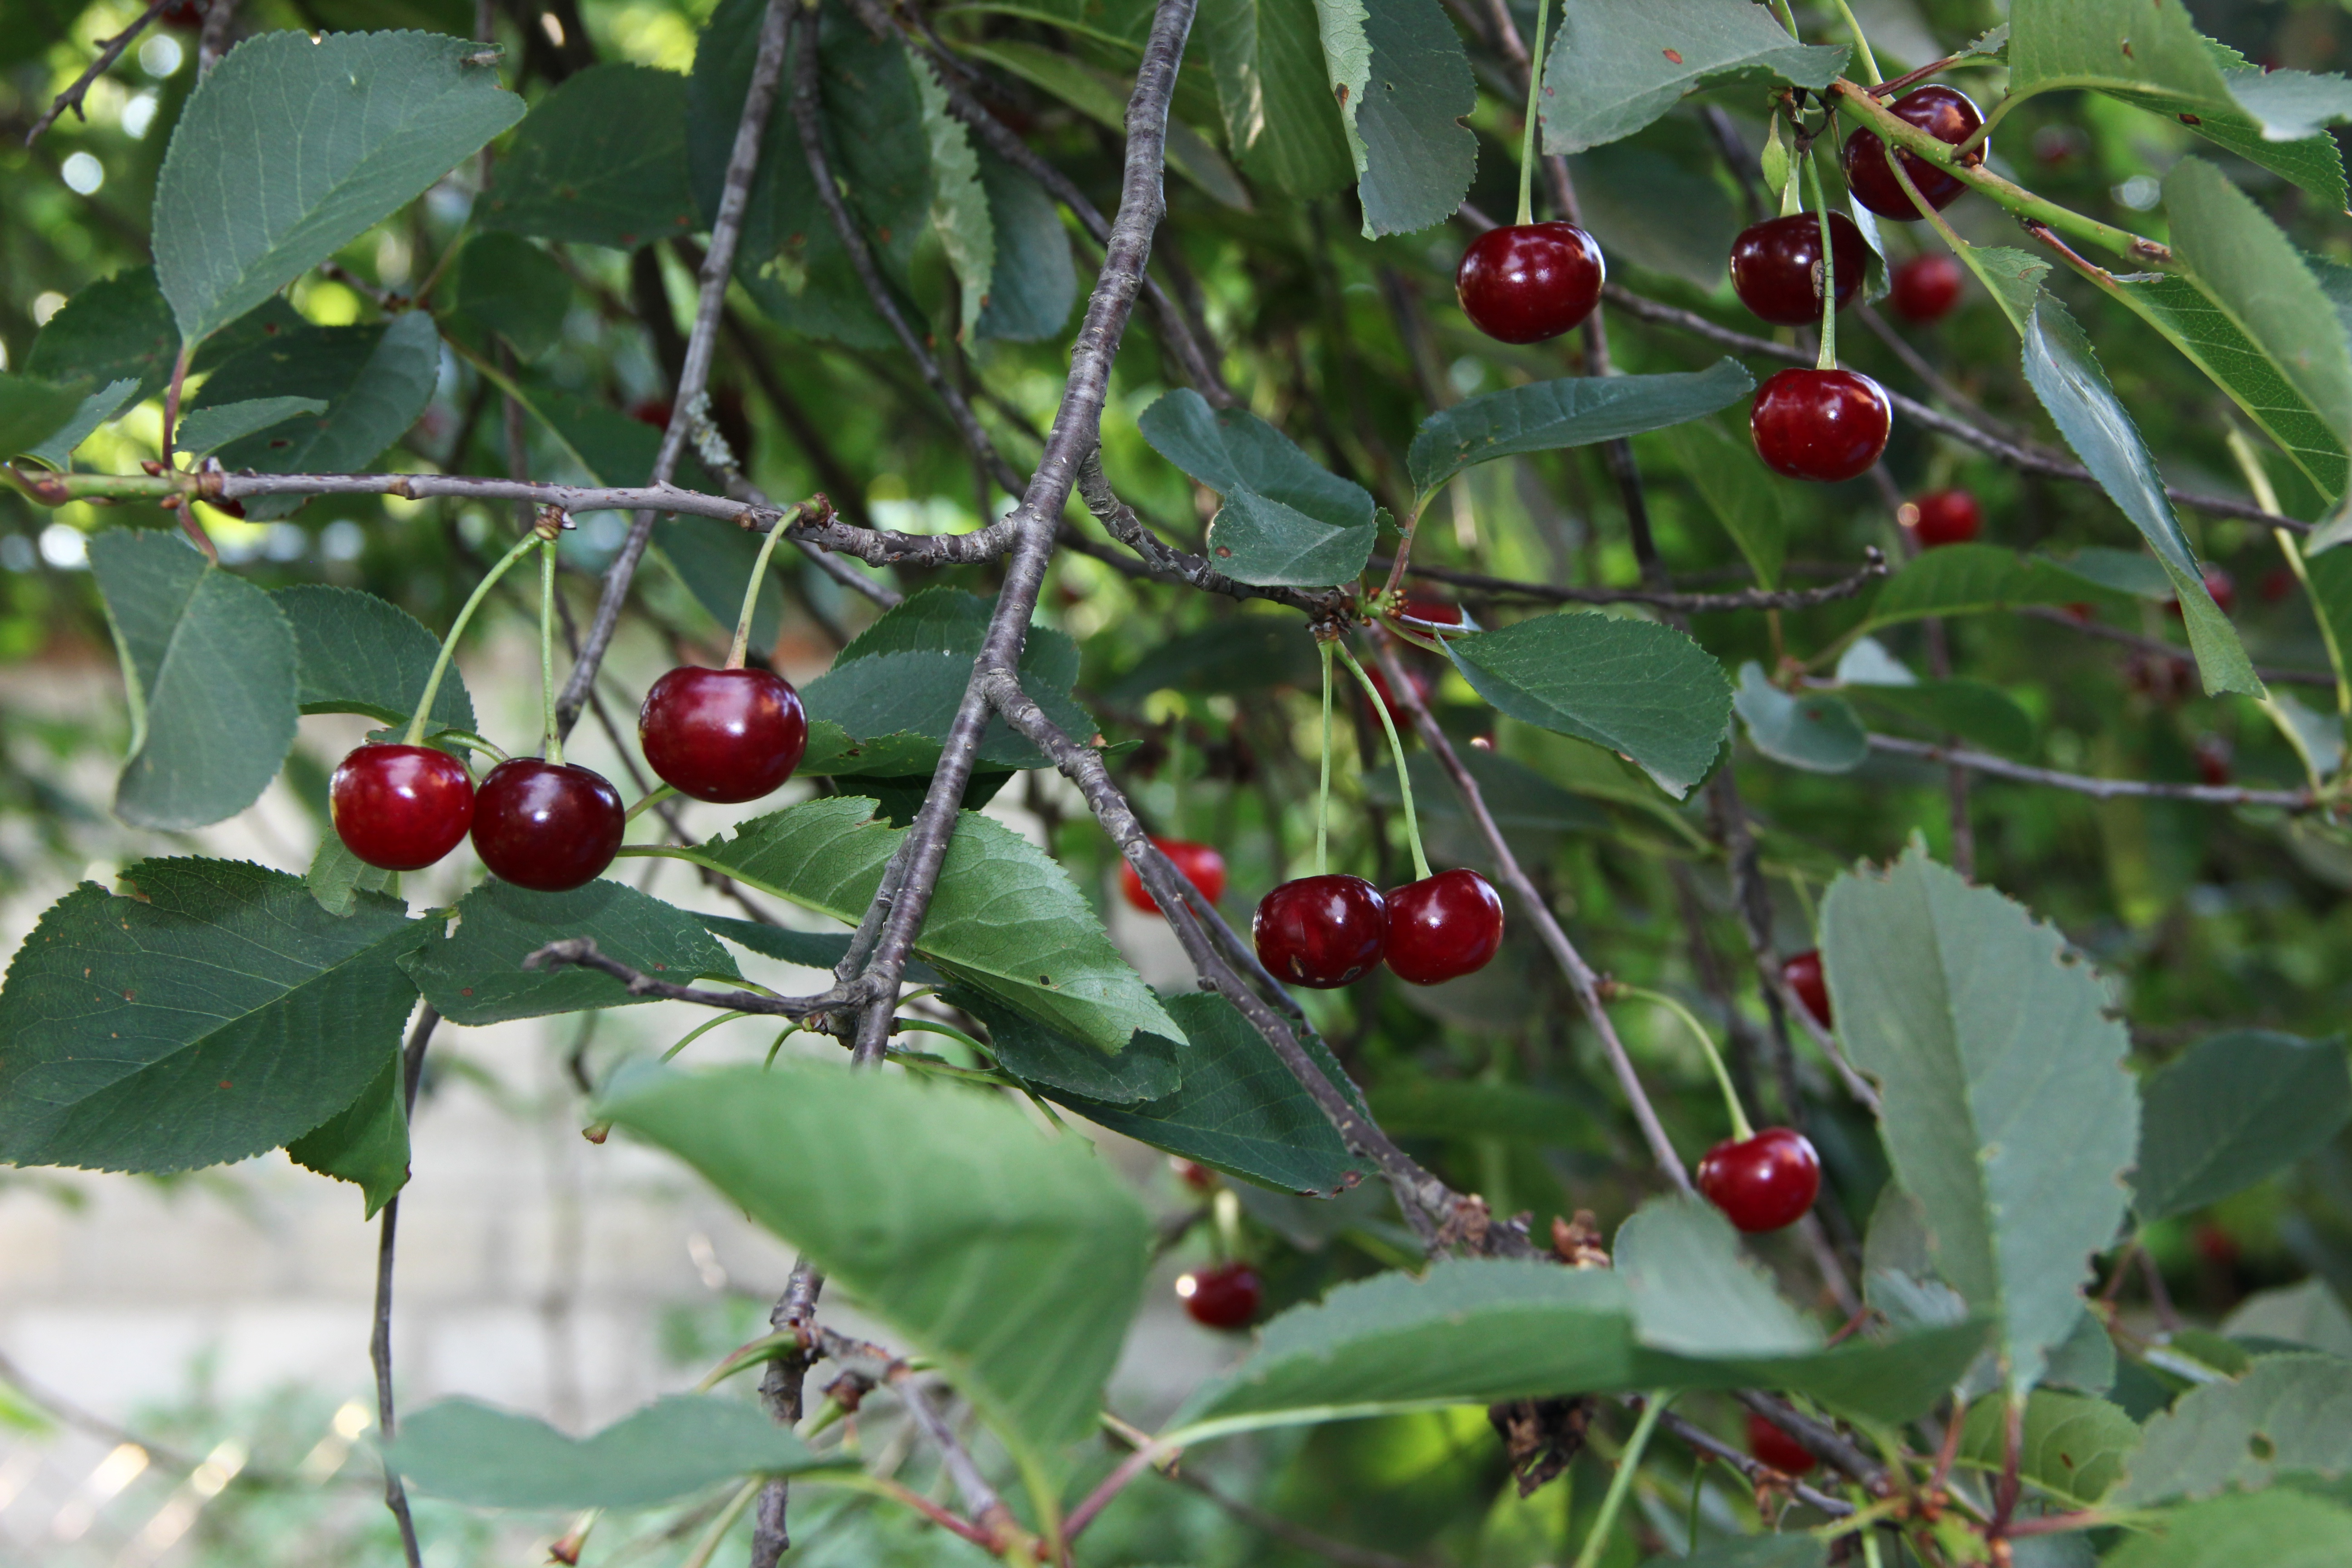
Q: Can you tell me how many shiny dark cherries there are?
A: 10